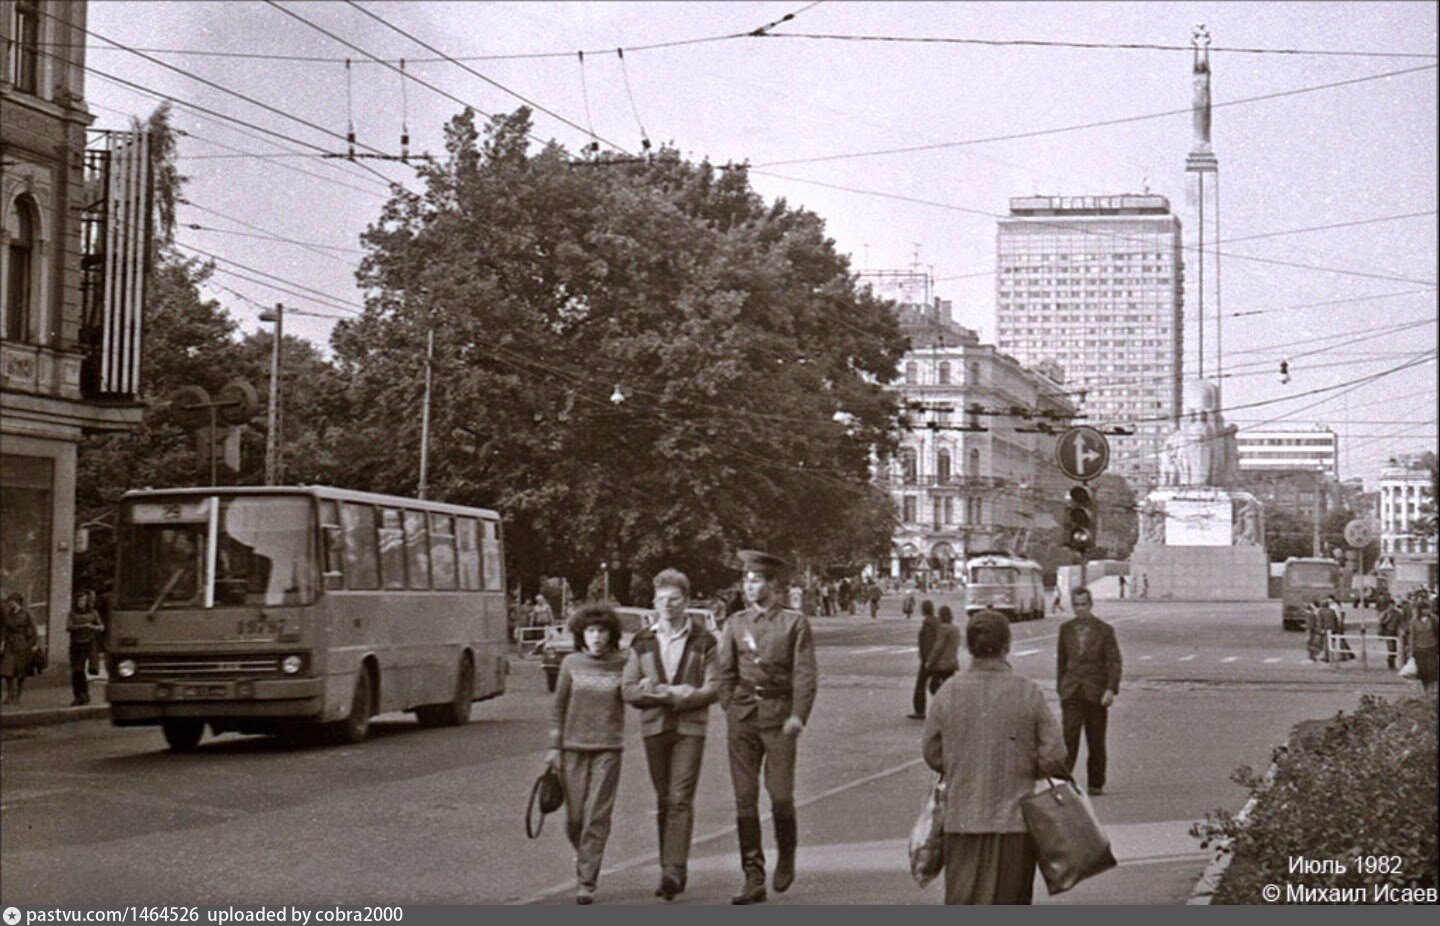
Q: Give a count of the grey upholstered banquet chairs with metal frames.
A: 0